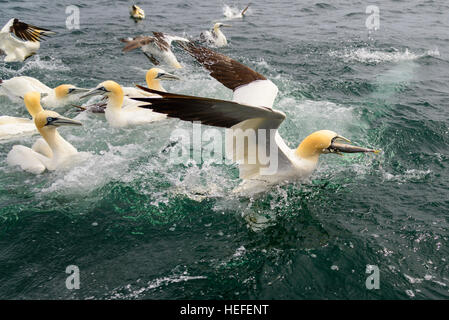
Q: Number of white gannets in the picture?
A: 11